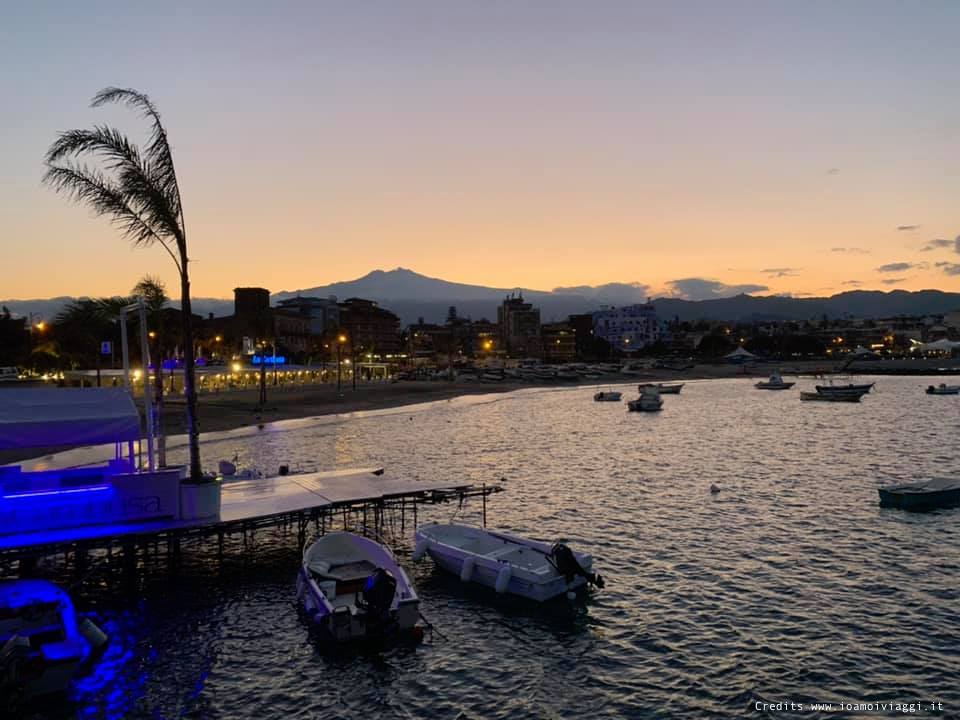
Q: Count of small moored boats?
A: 11